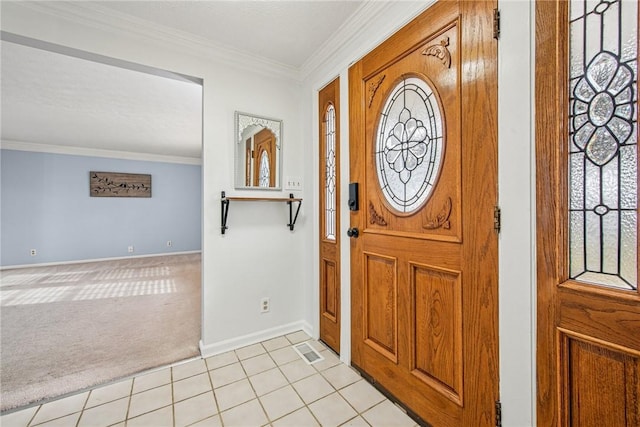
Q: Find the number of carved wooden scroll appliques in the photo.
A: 4